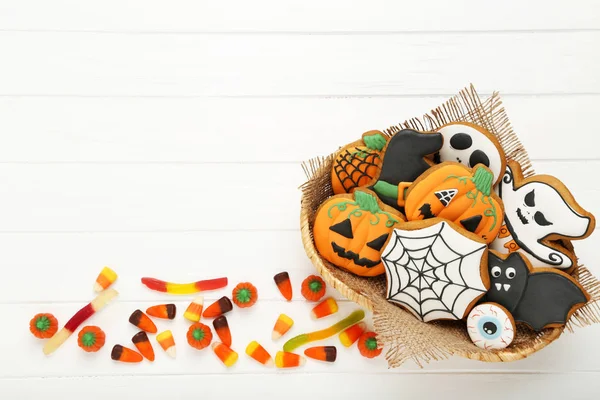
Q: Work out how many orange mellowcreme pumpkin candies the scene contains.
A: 6